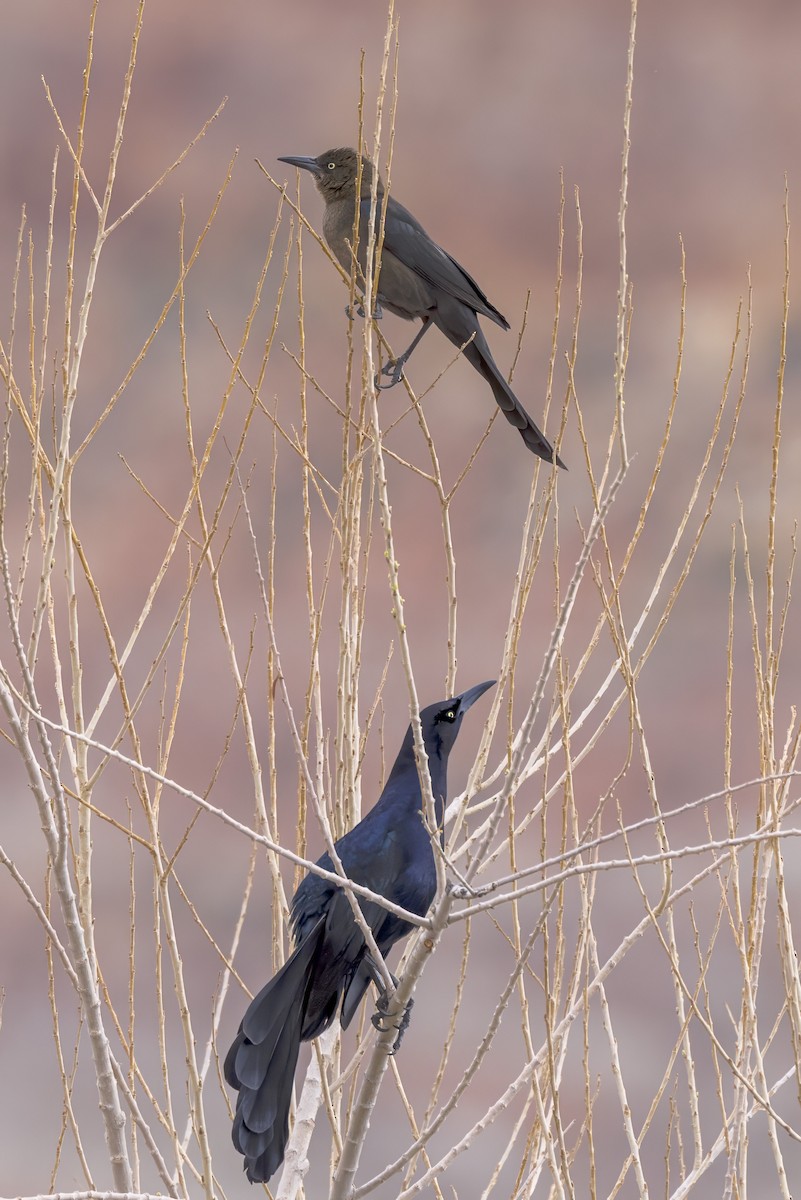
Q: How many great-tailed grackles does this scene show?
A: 2